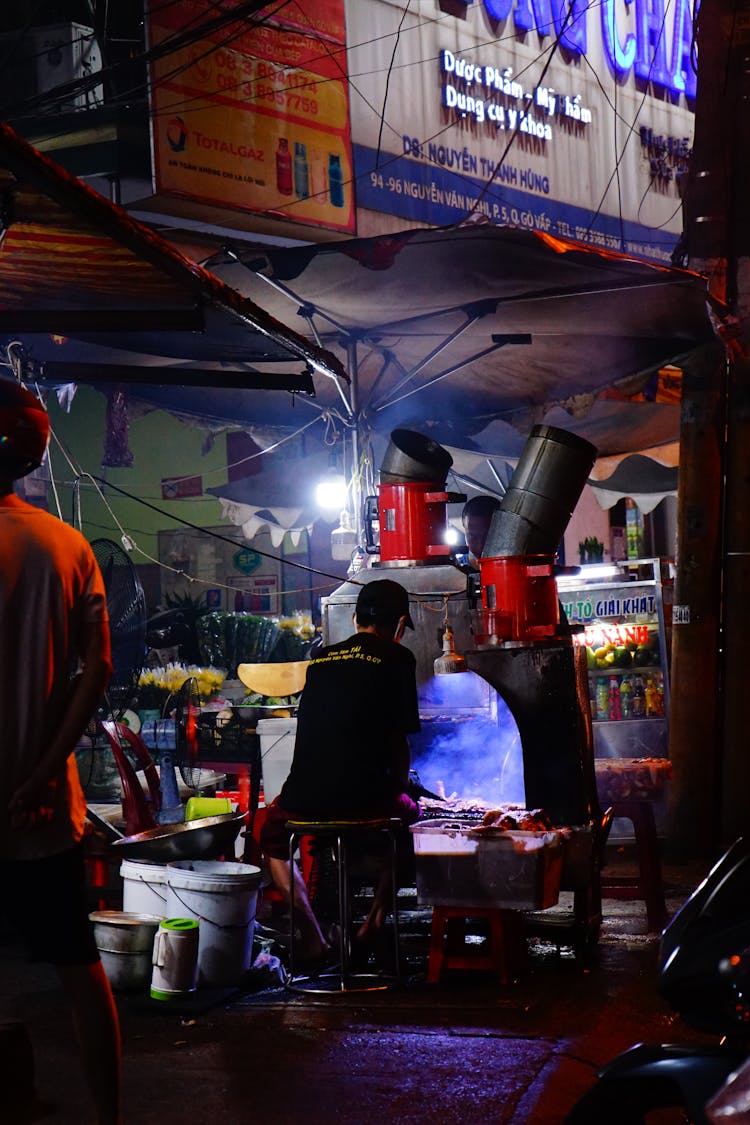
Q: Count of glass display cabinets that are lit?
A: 1